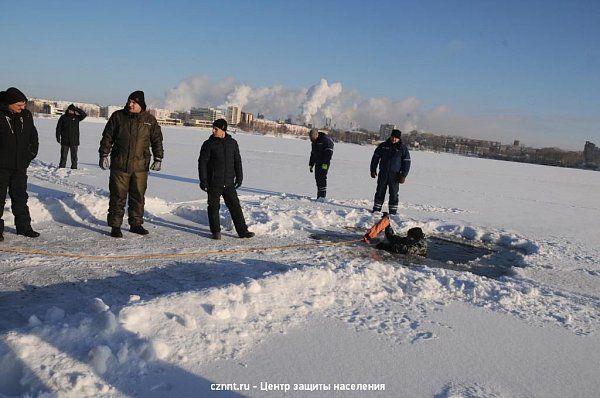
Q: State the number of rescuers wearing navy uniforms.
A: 2